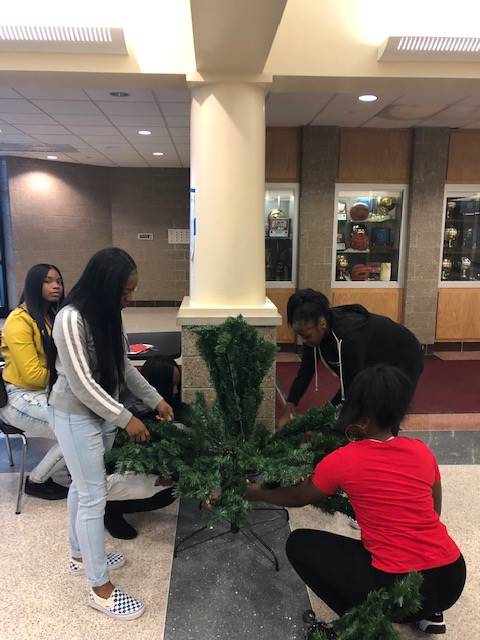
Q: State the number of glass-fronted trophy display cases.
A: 3